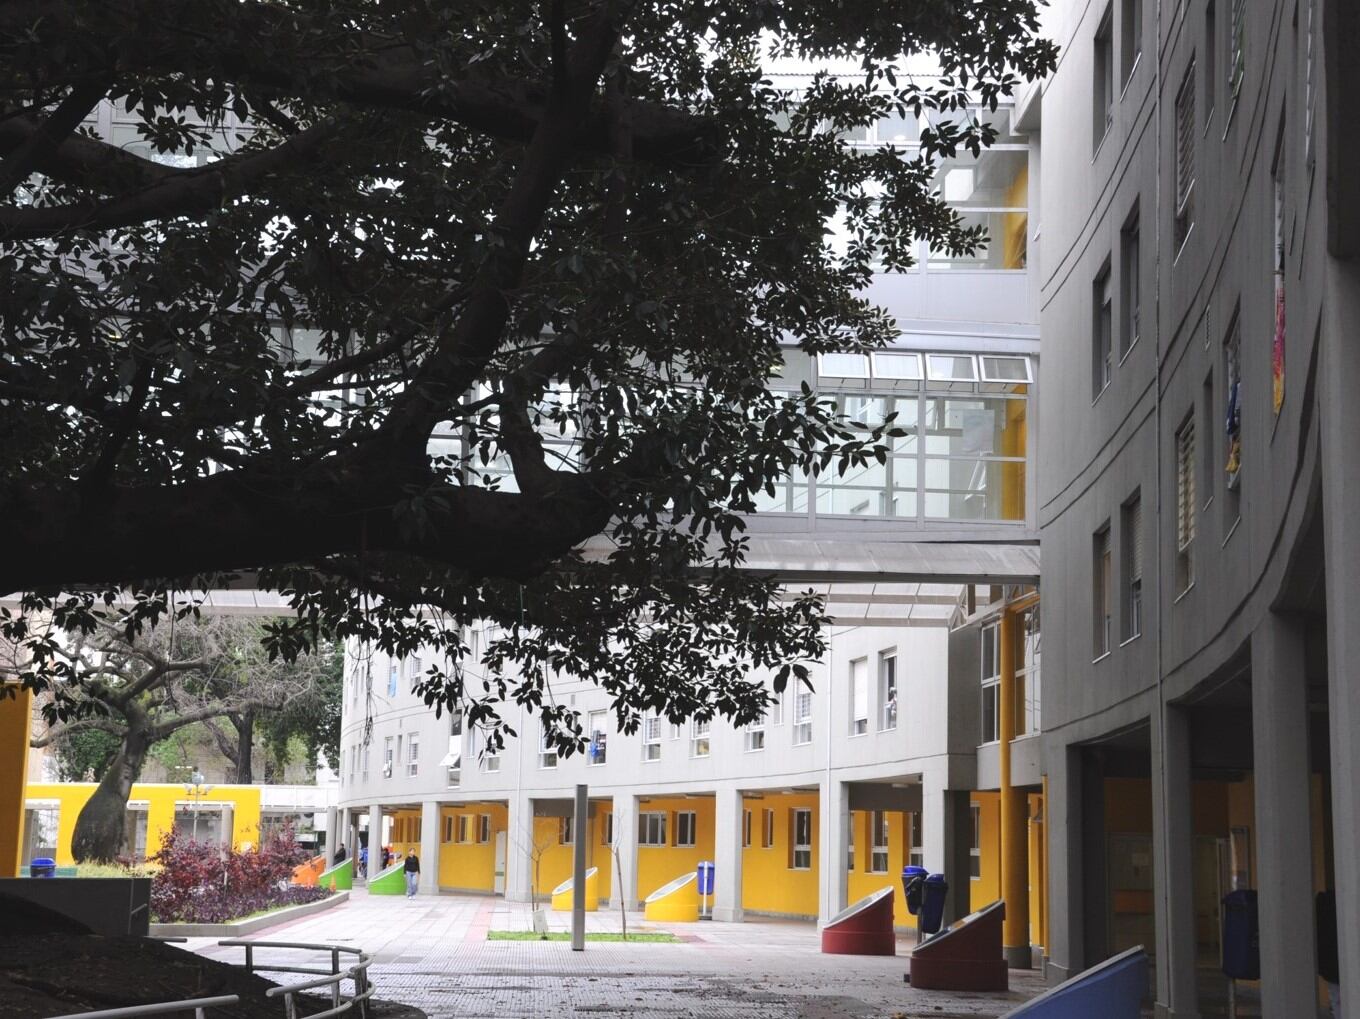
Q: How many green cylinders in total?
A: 2